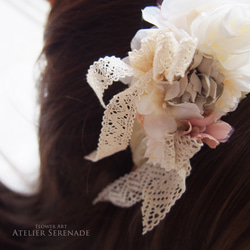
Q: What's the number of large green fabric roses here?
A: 0